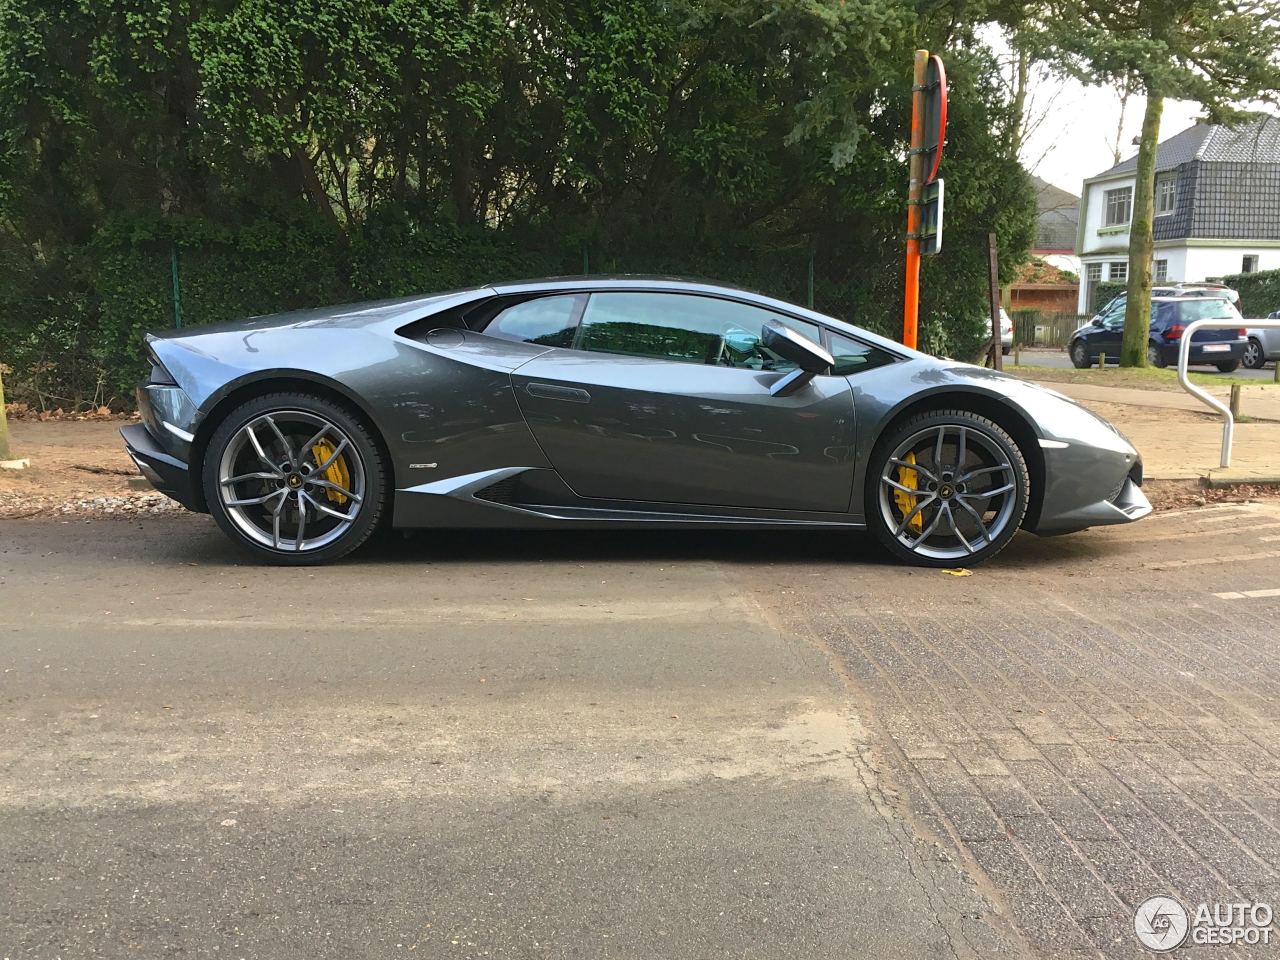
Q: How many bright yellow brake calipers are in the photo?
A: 2